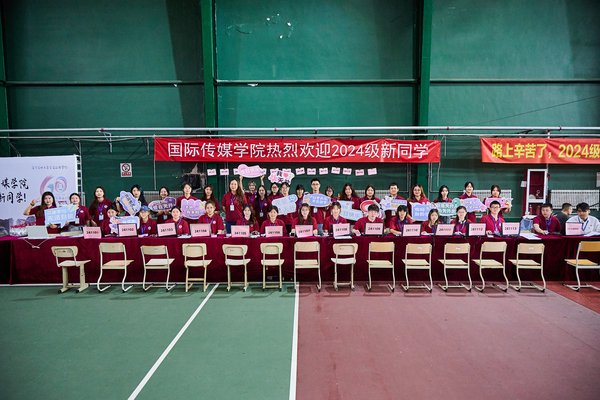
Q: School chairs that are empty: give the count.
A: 14